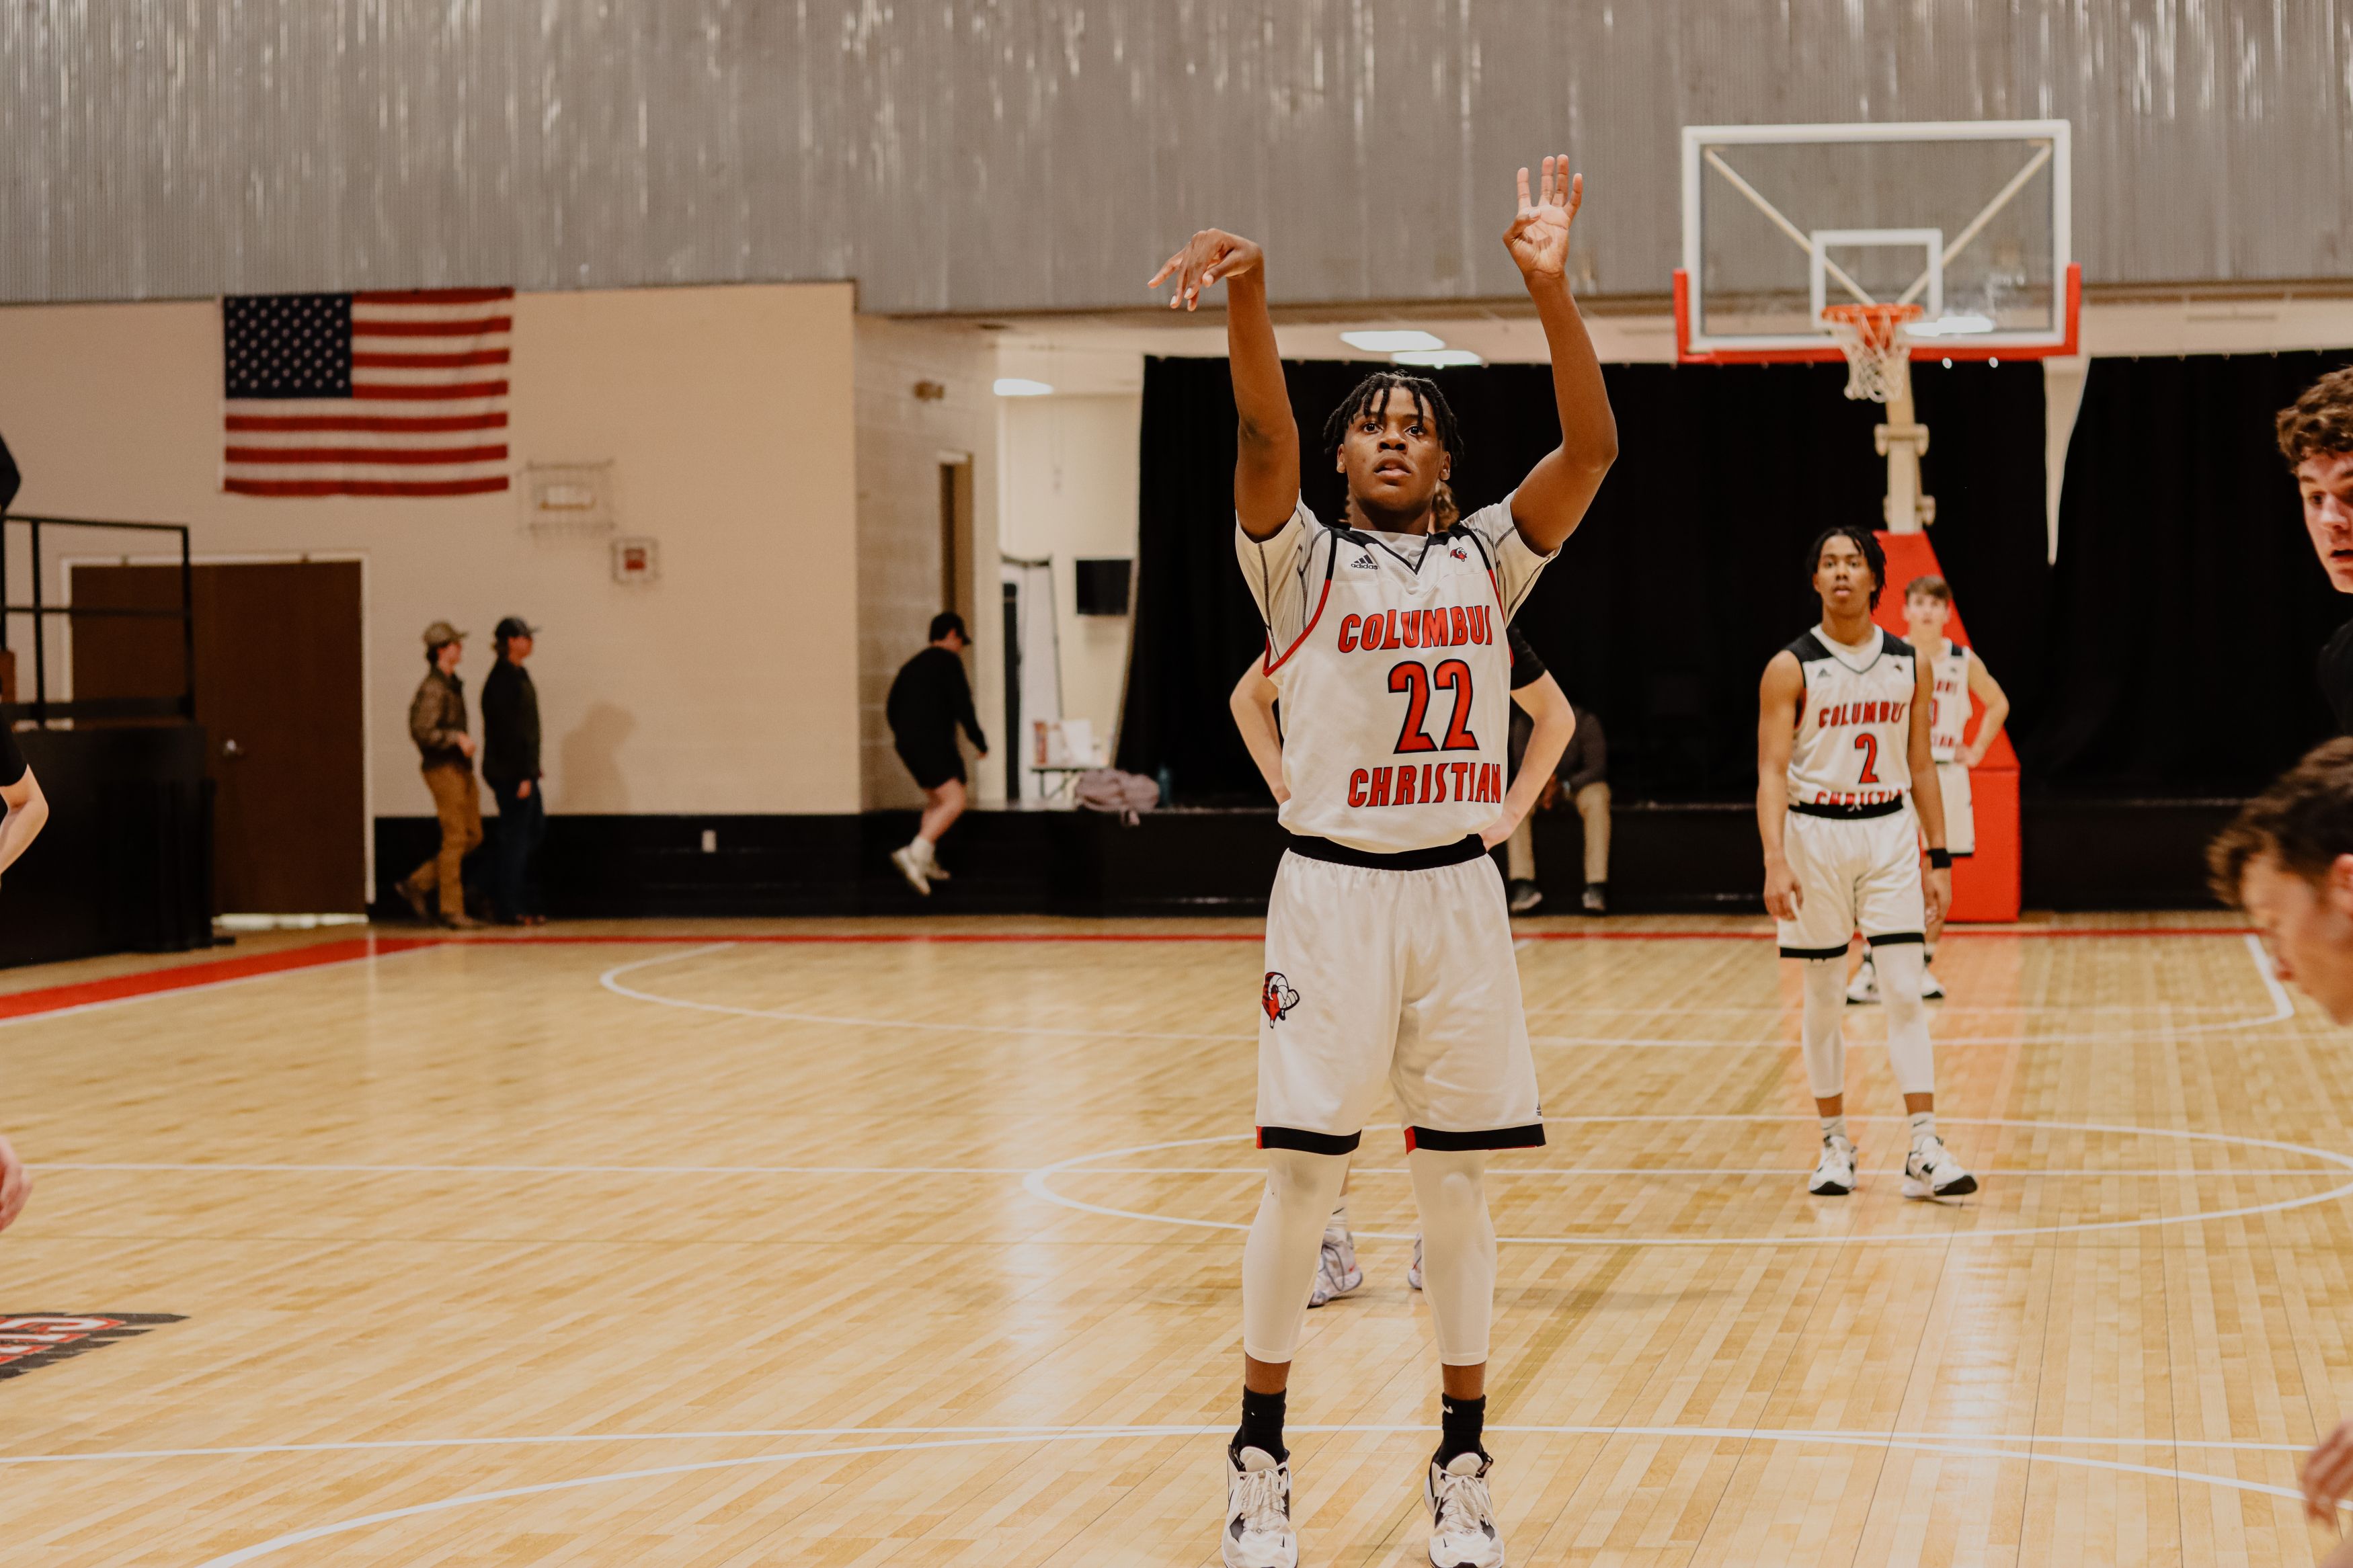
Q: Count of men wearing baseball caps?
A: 3